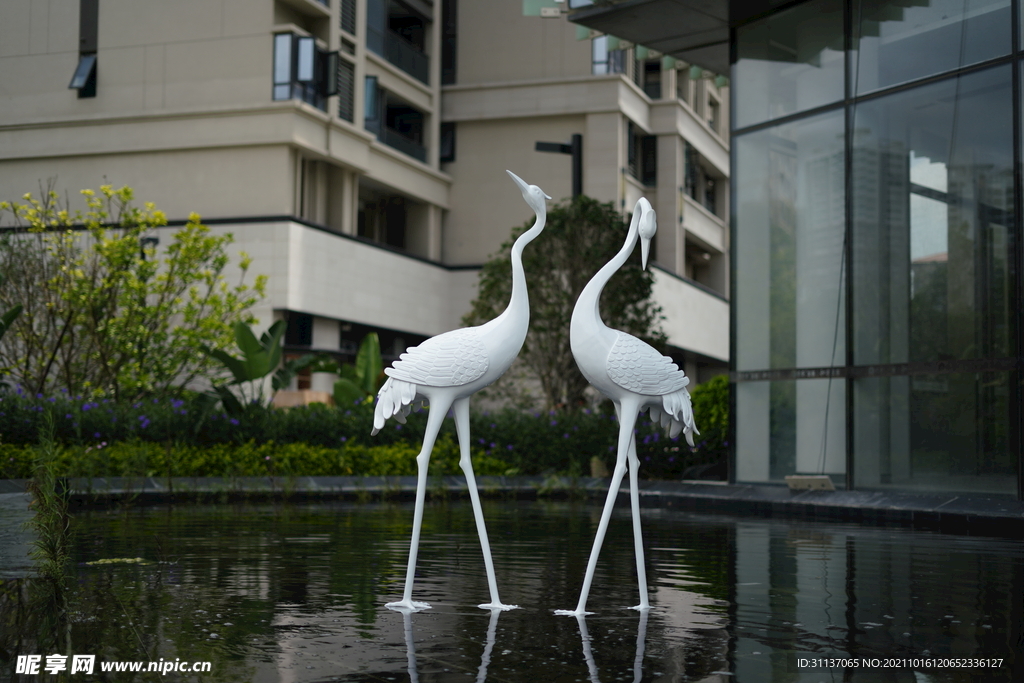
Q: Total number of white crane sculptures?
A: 2